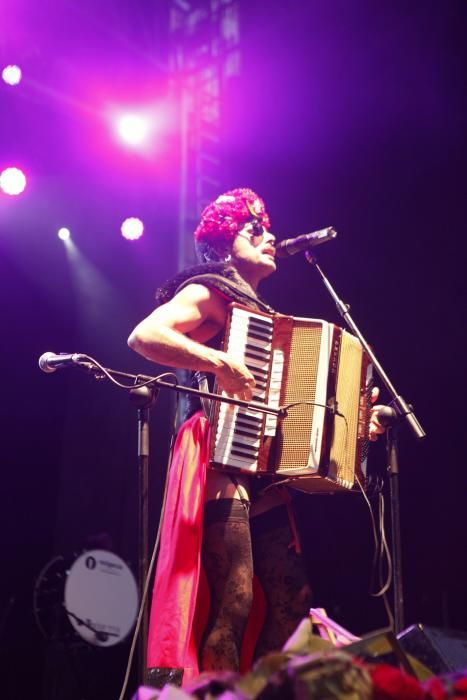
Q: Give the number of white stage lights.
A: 5